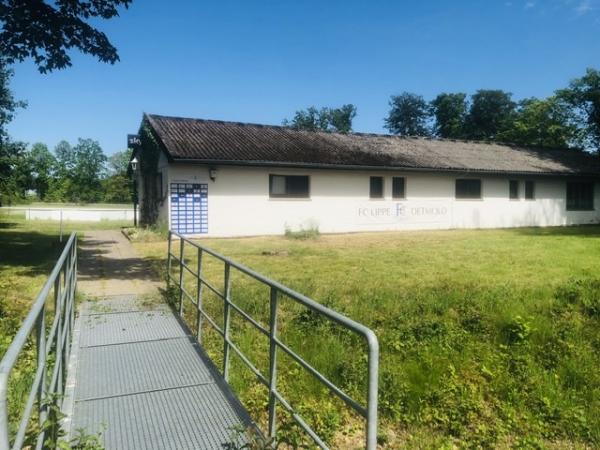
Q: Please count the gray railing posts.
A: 12